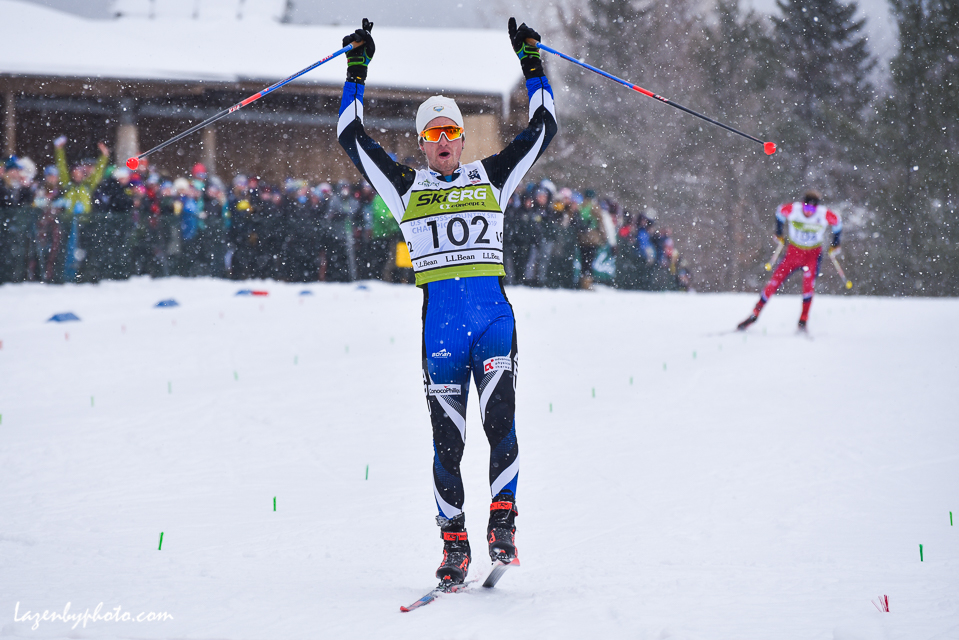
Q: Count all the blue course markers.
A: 5